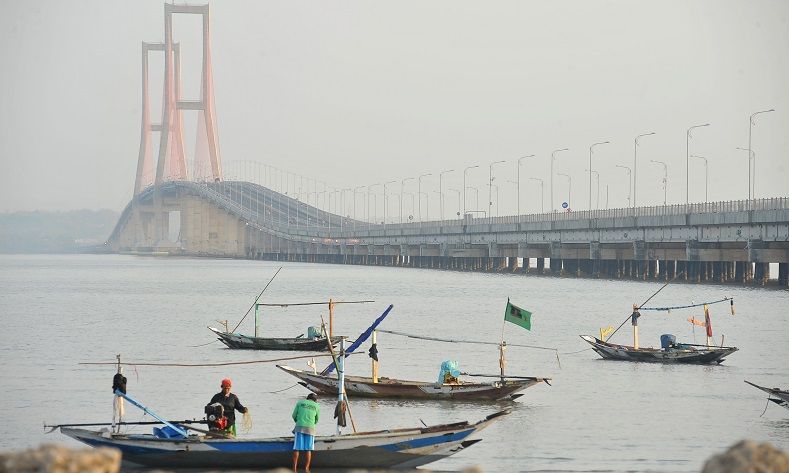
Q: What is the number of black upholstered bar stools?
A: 0